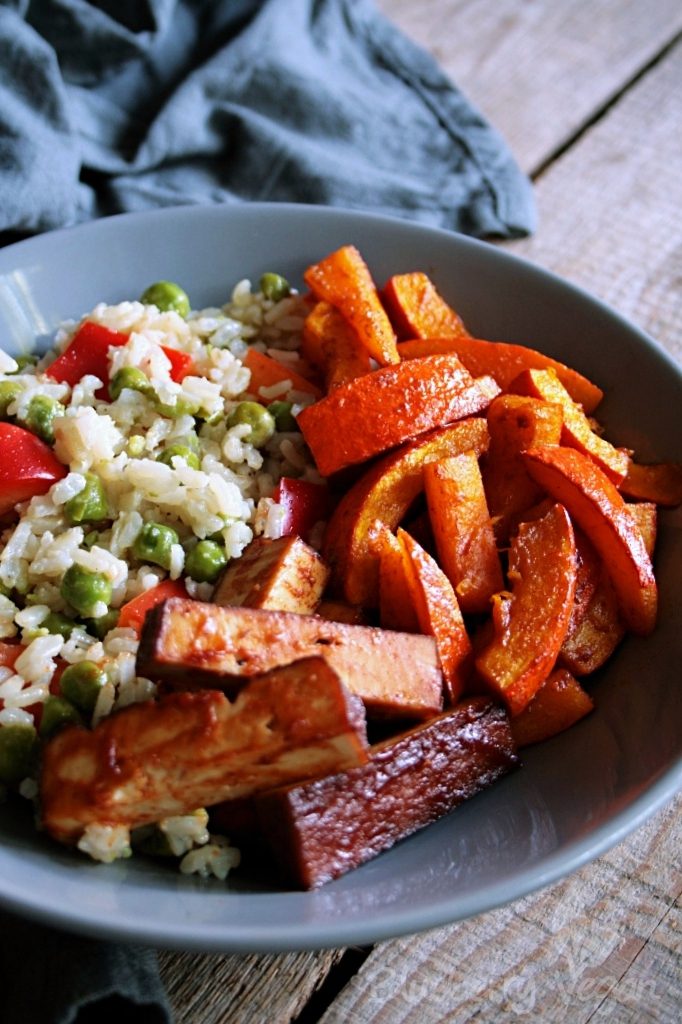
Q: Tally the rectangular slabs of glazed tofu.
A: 4